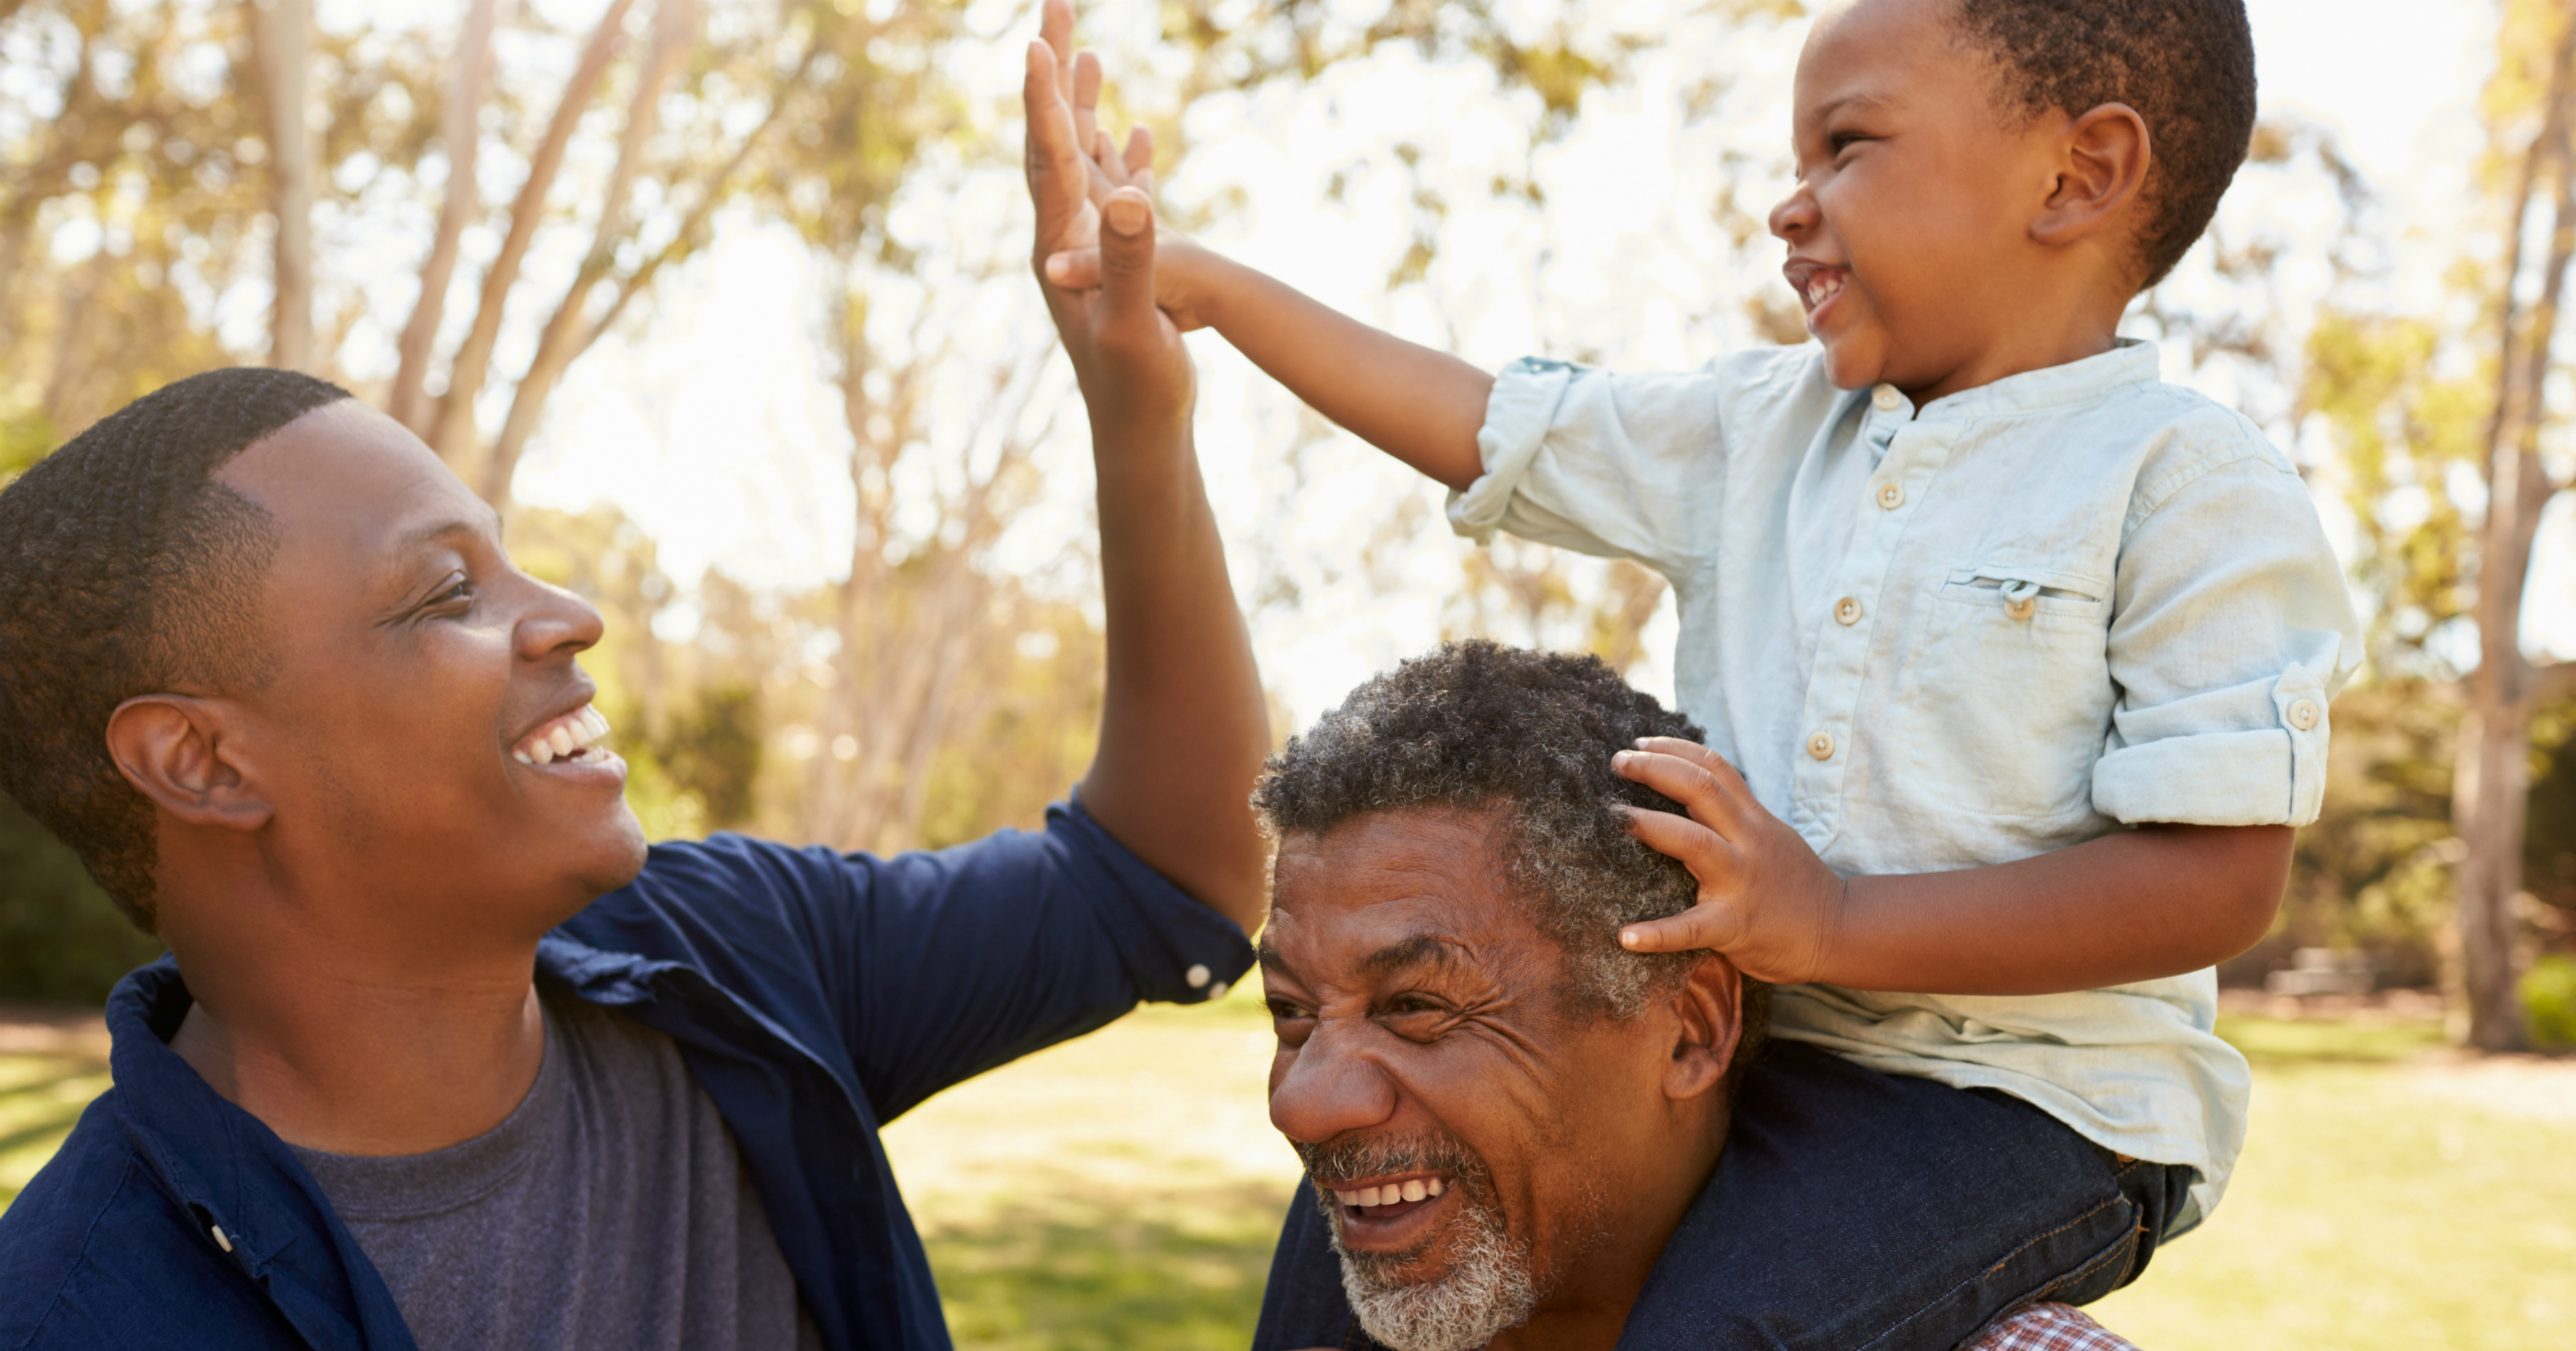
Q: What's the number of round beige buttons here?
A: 6